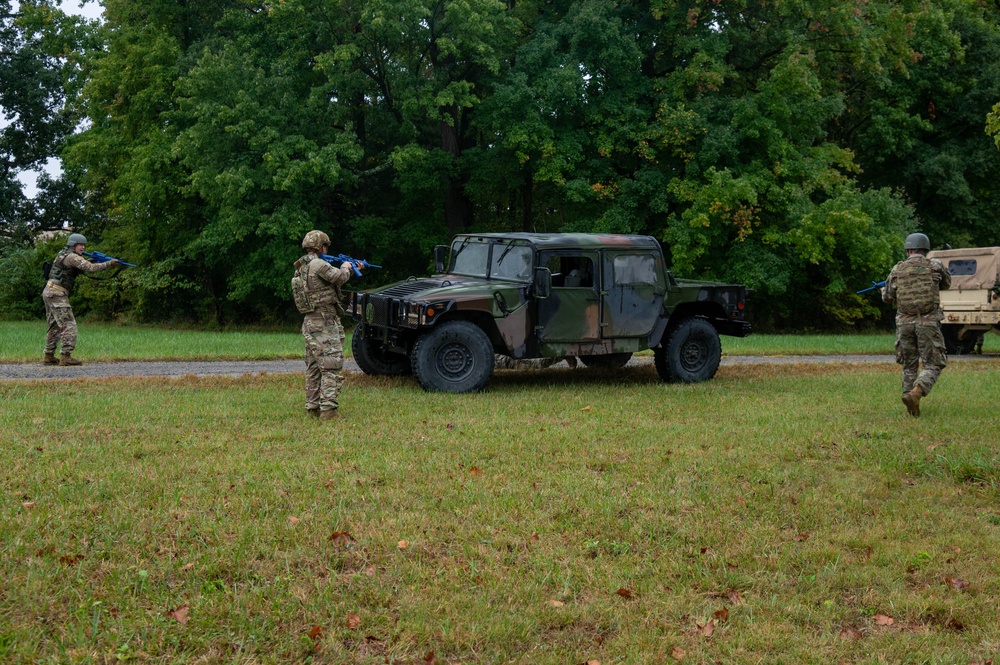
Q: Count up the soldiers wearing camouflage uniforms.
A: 3